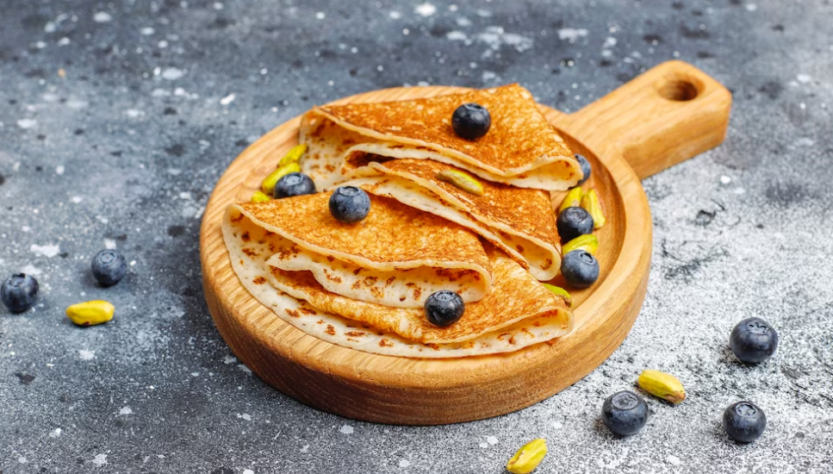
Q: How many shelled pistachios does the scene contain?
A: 11